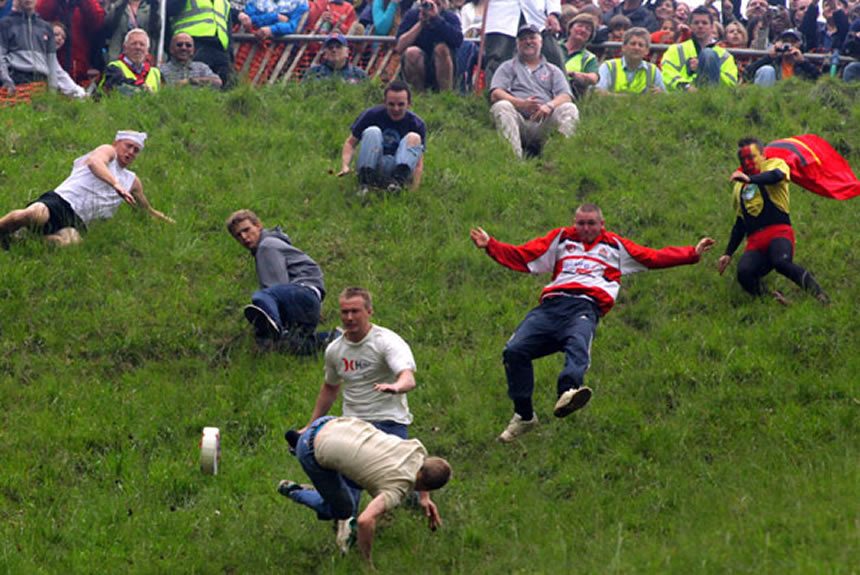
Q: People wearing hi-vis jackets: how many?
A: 5